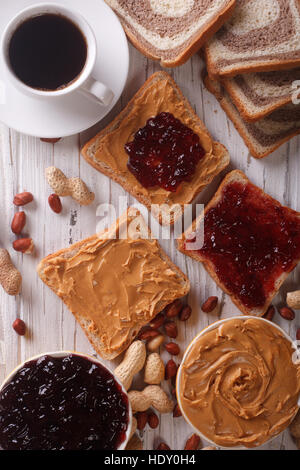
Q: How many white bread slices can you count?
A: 3